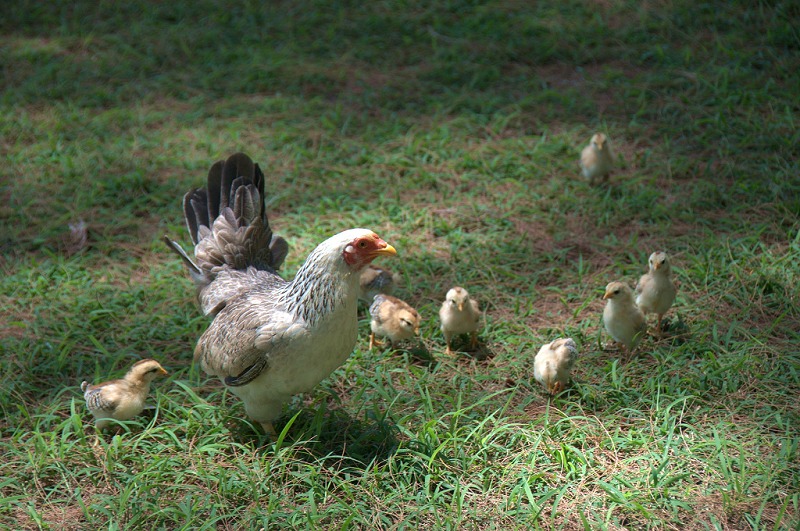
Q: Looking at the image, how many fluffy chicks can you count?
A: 8